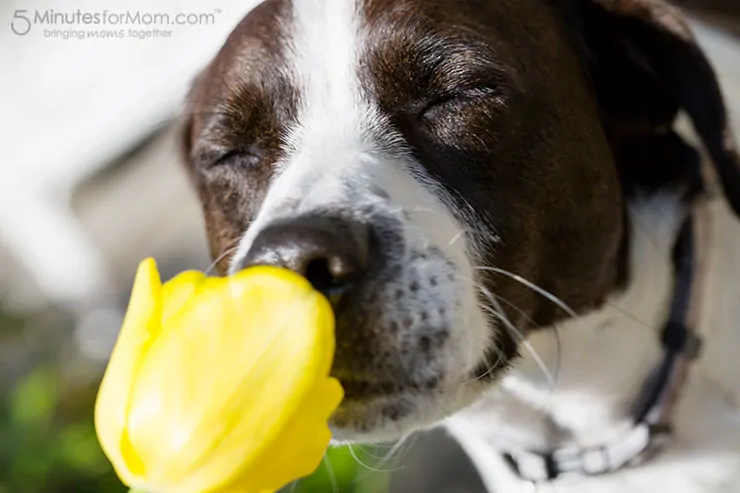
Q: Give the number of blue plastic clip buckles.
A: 0